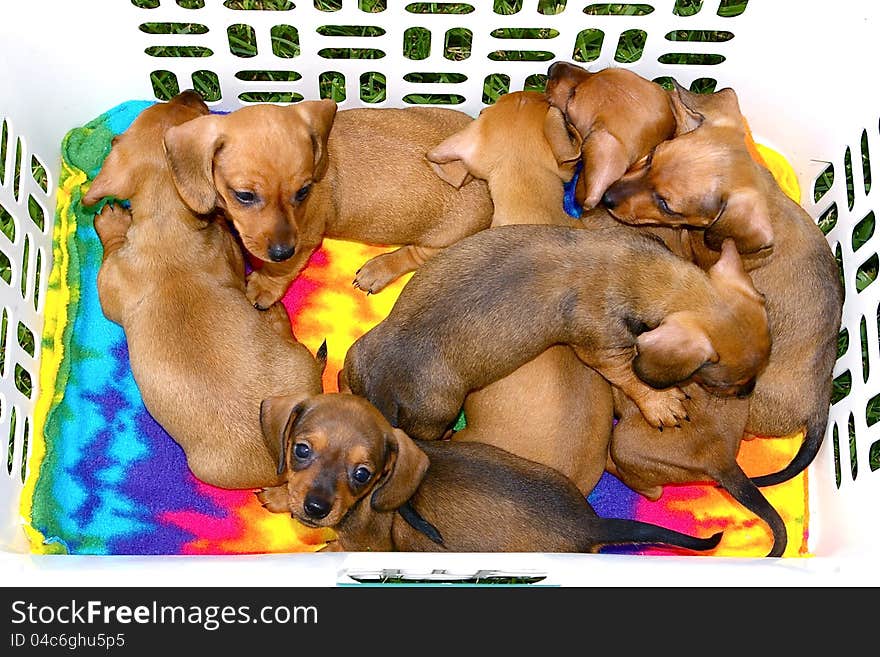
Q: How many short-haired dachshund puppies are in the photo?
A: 7